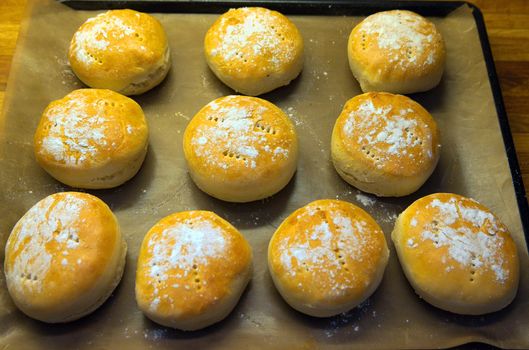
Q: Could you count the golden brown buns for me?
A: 10